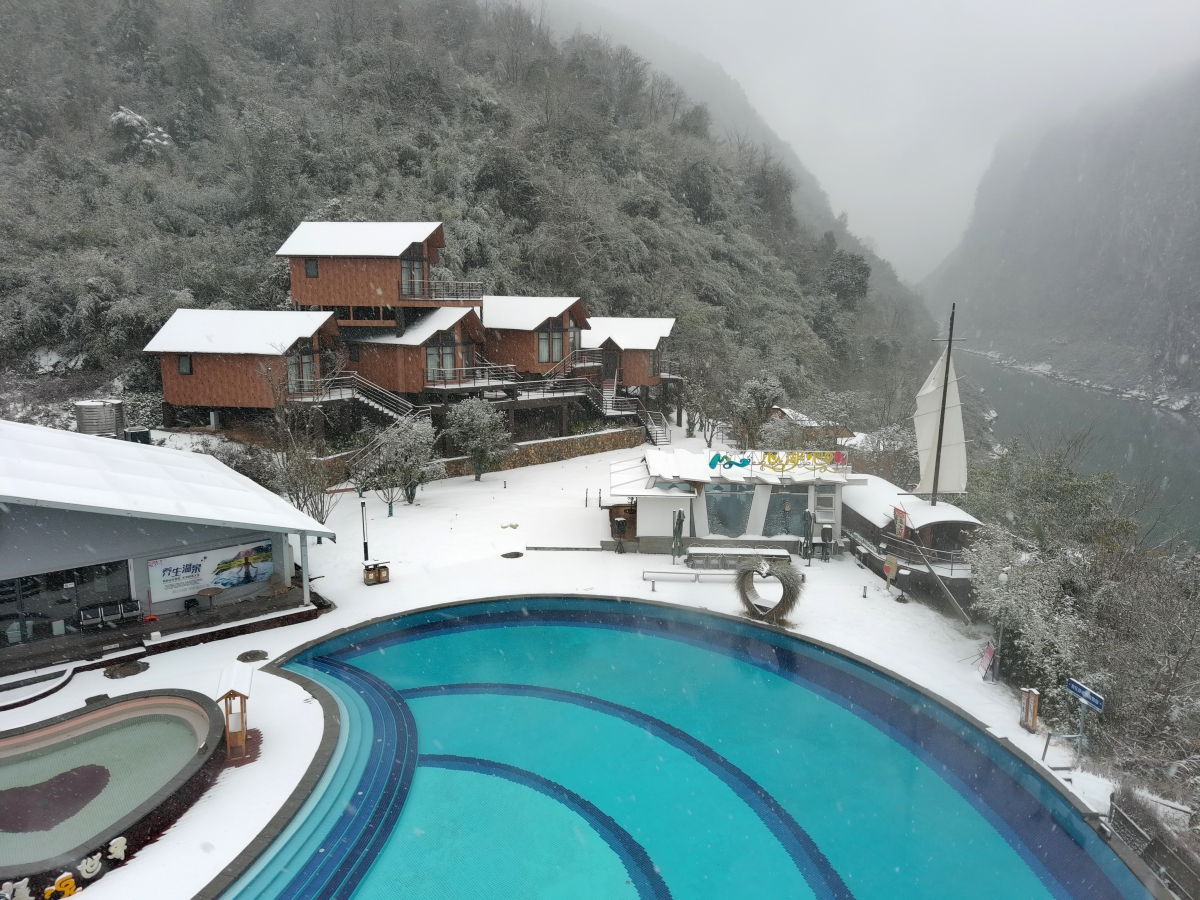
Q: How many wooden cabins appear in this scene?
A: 5